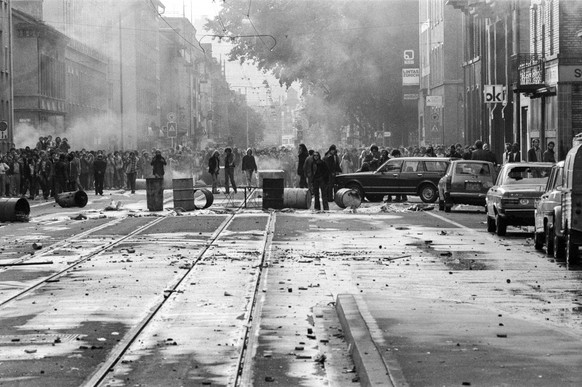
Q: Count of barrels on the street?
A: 8